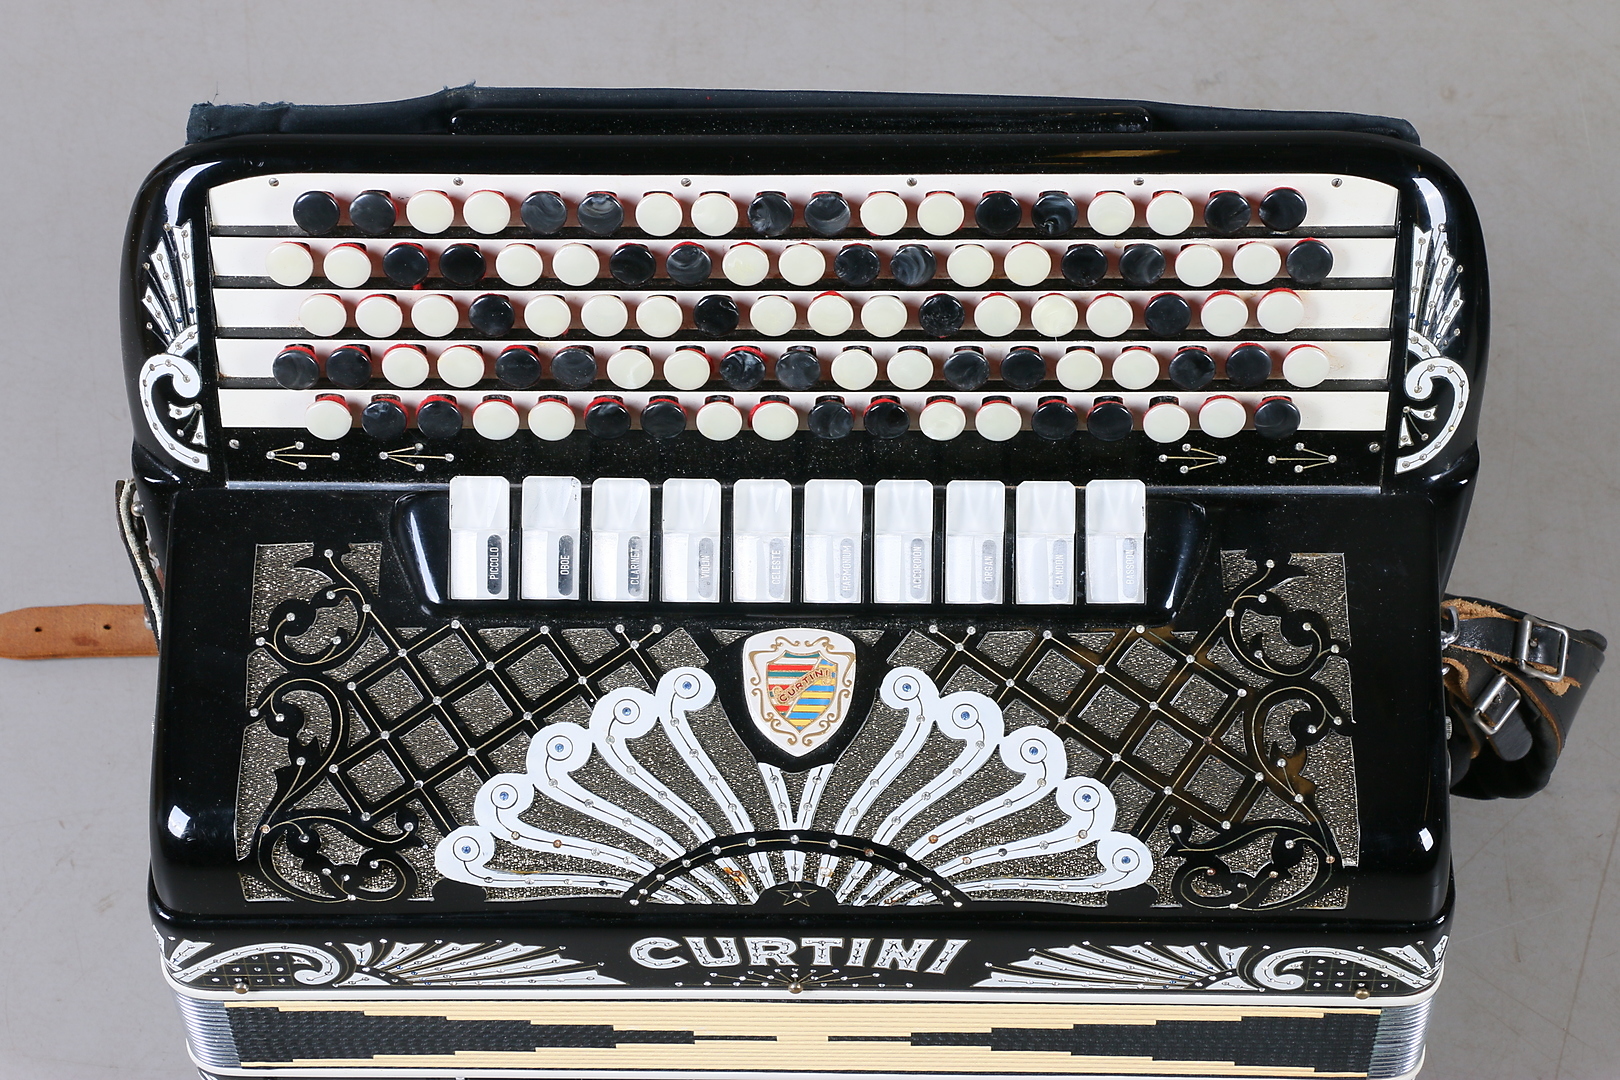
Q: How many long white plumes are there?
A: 10